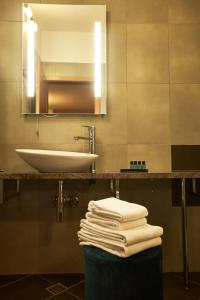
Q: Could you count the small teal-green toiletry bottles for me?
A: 4